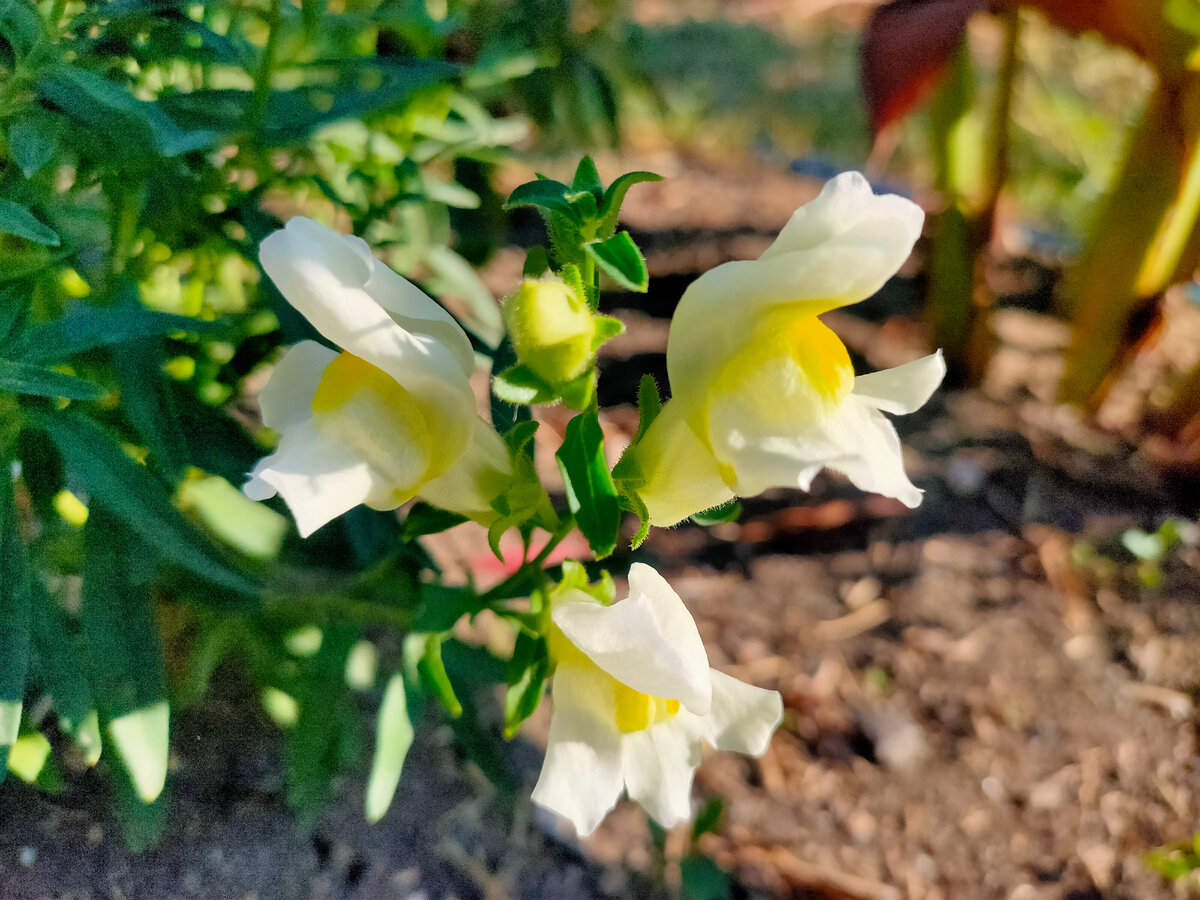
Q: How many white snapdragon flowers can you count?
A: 3